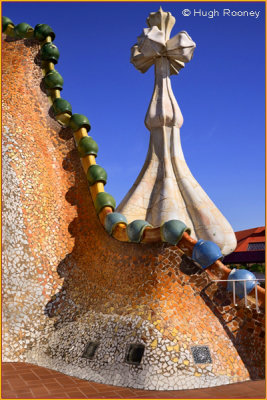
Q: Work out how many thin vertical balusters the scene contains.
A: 3